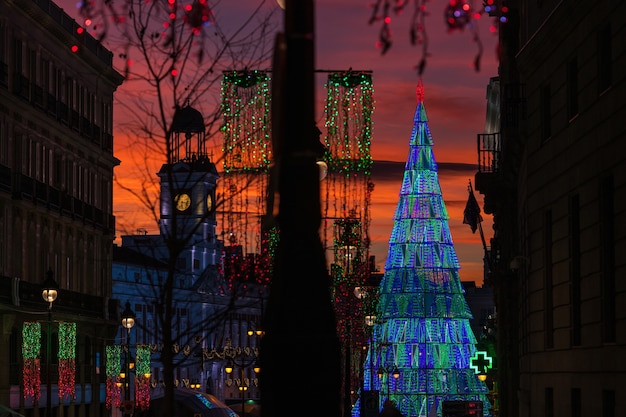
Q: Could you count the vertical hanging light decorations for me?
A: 6